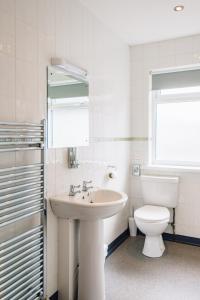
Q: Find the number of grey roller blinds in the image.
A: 1